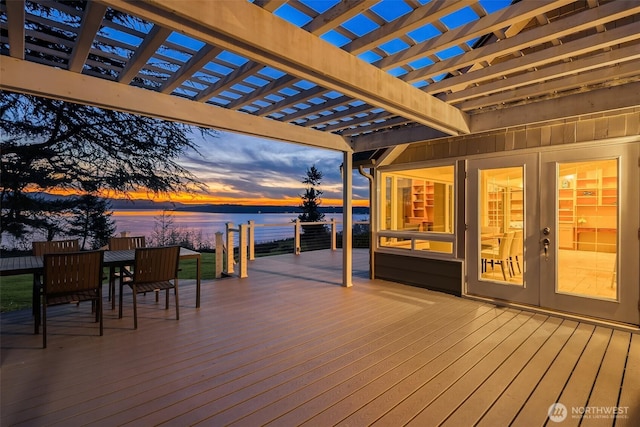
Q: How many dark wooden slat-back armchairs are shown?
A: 4